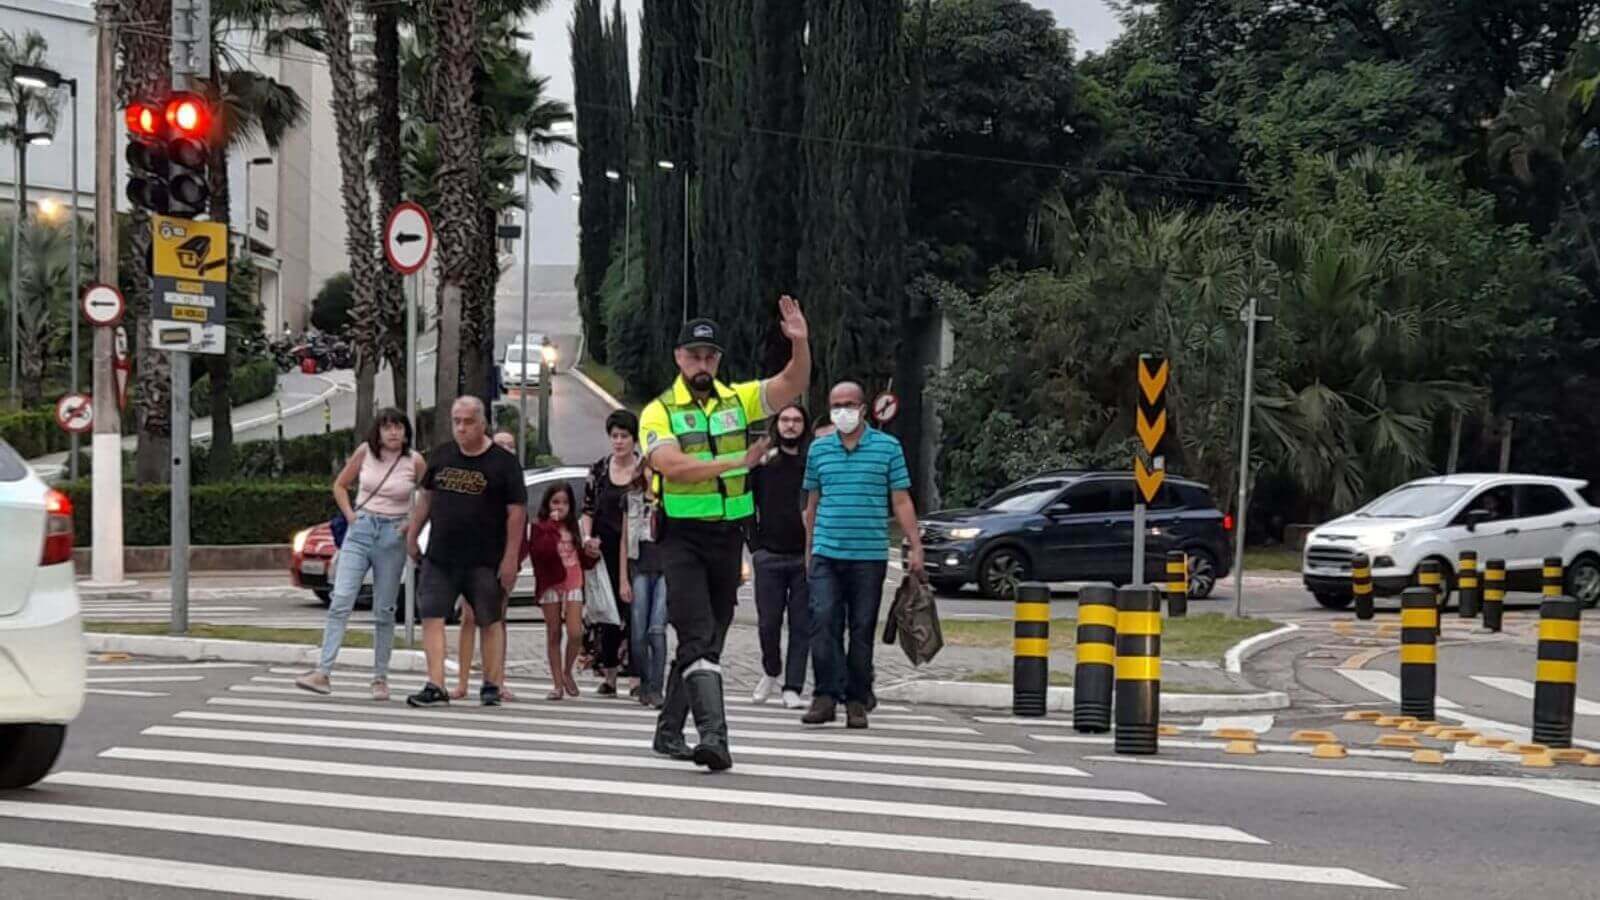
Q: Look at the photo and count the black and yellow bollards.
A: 11